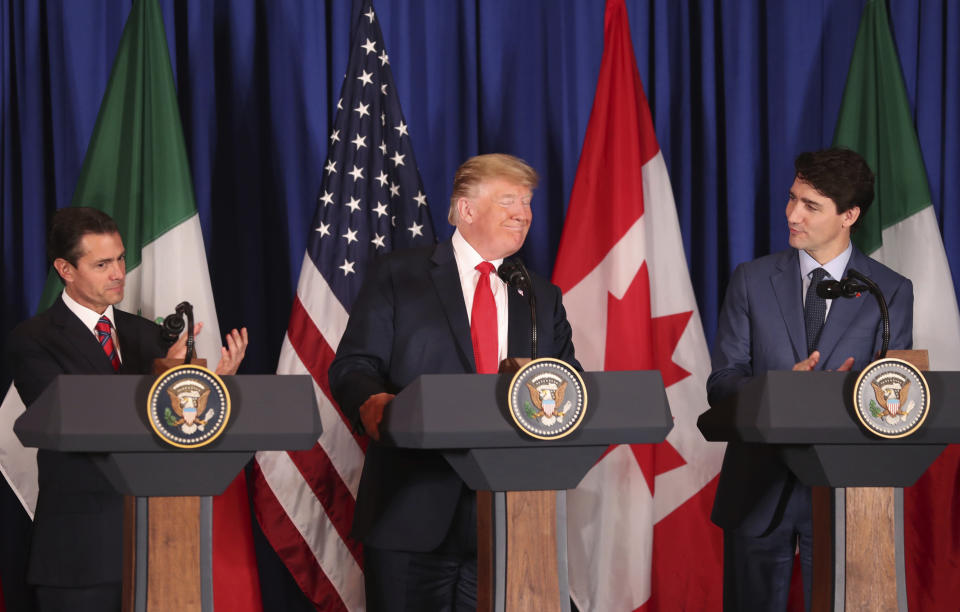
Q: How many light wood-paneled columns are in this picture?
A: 3